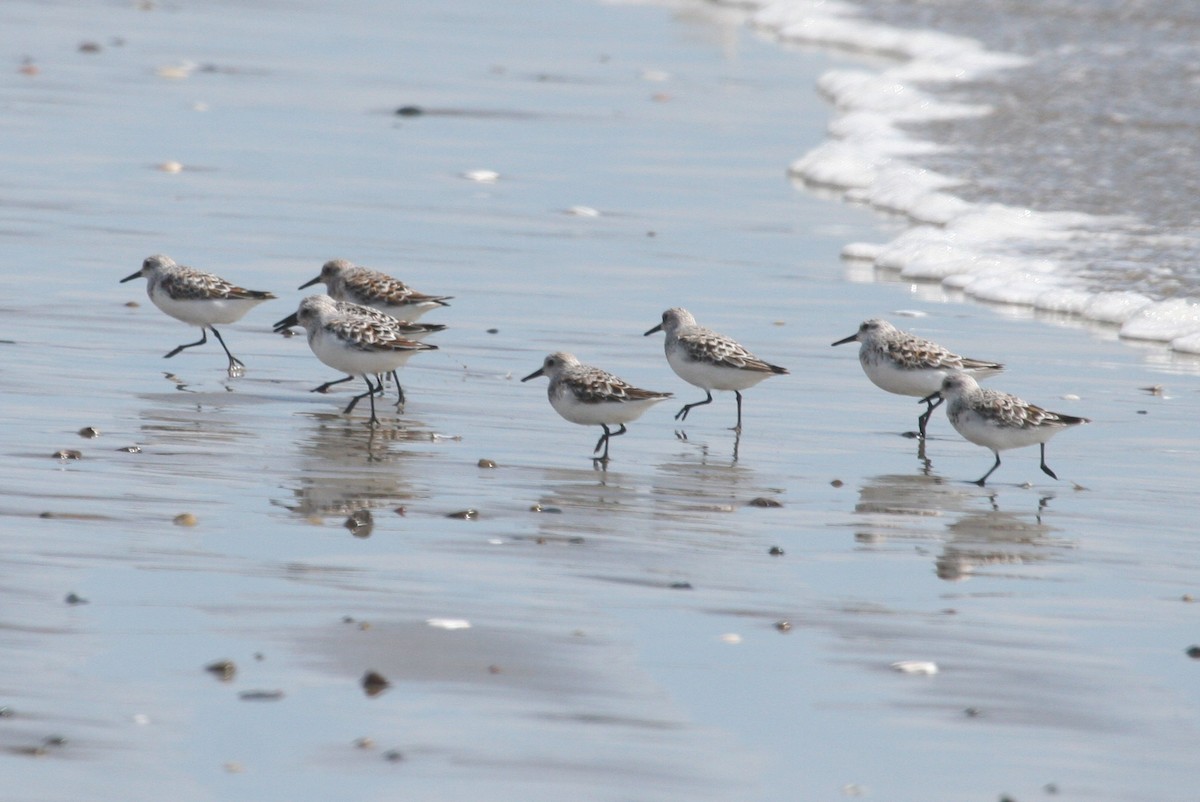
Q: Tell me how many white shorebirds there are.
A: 8